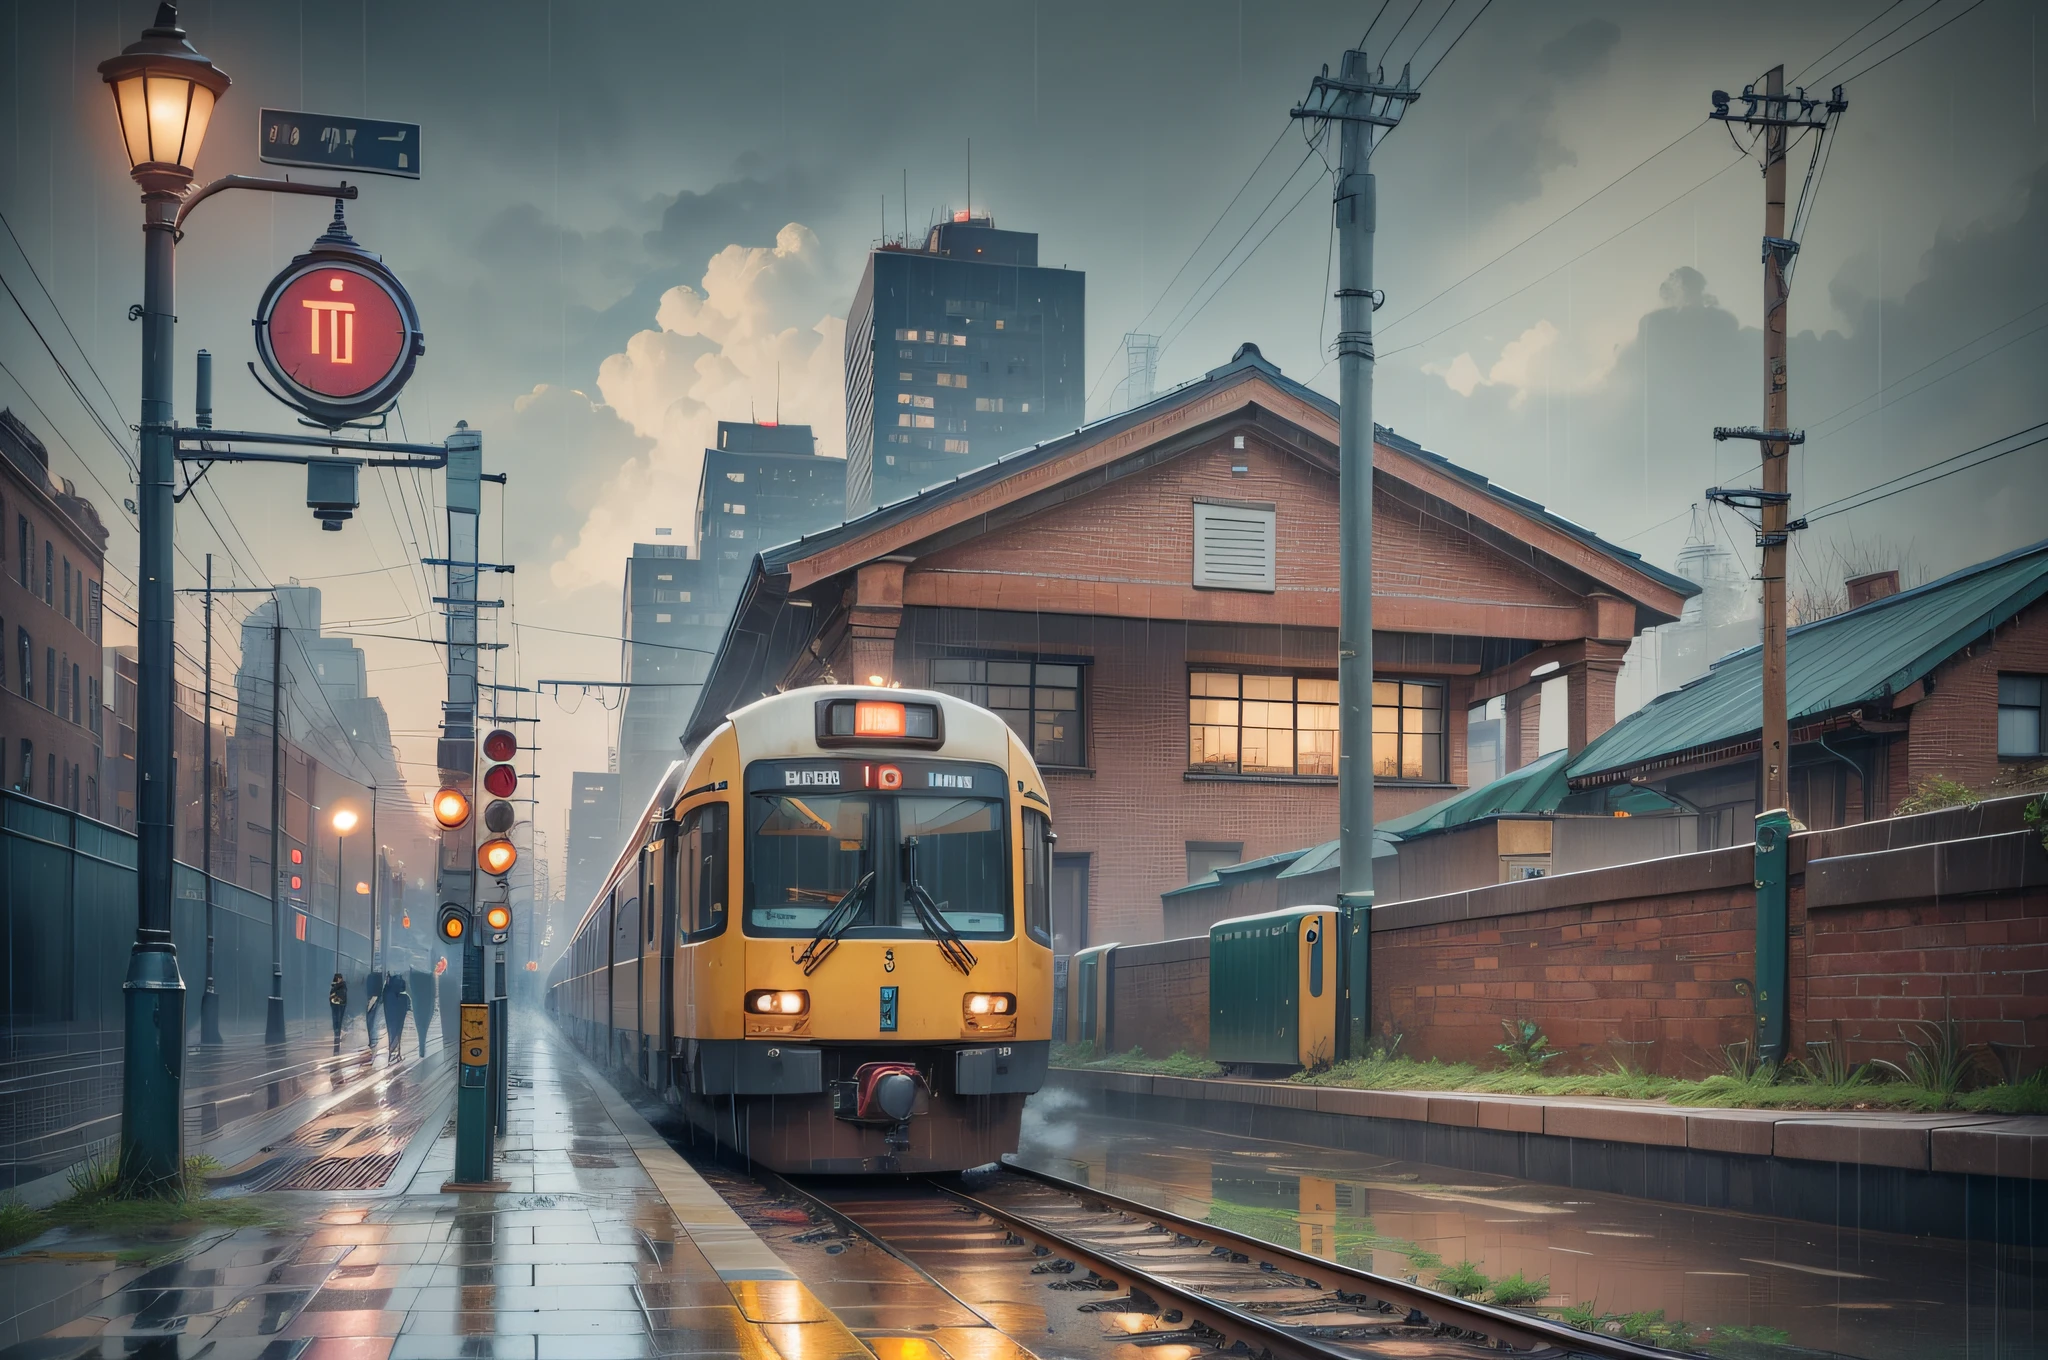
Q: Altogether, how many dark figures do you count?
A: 4